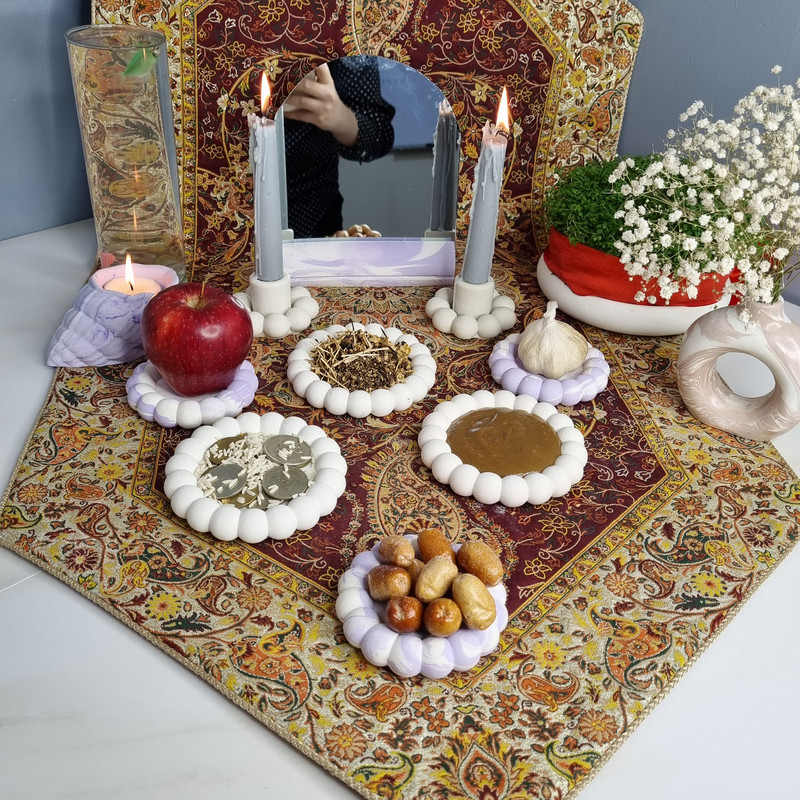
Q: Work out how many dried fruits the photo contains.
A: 9